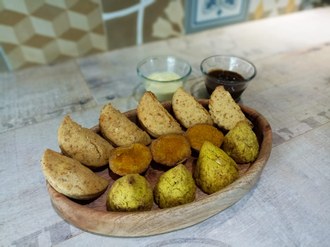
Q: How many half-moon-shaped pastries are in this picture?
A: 6